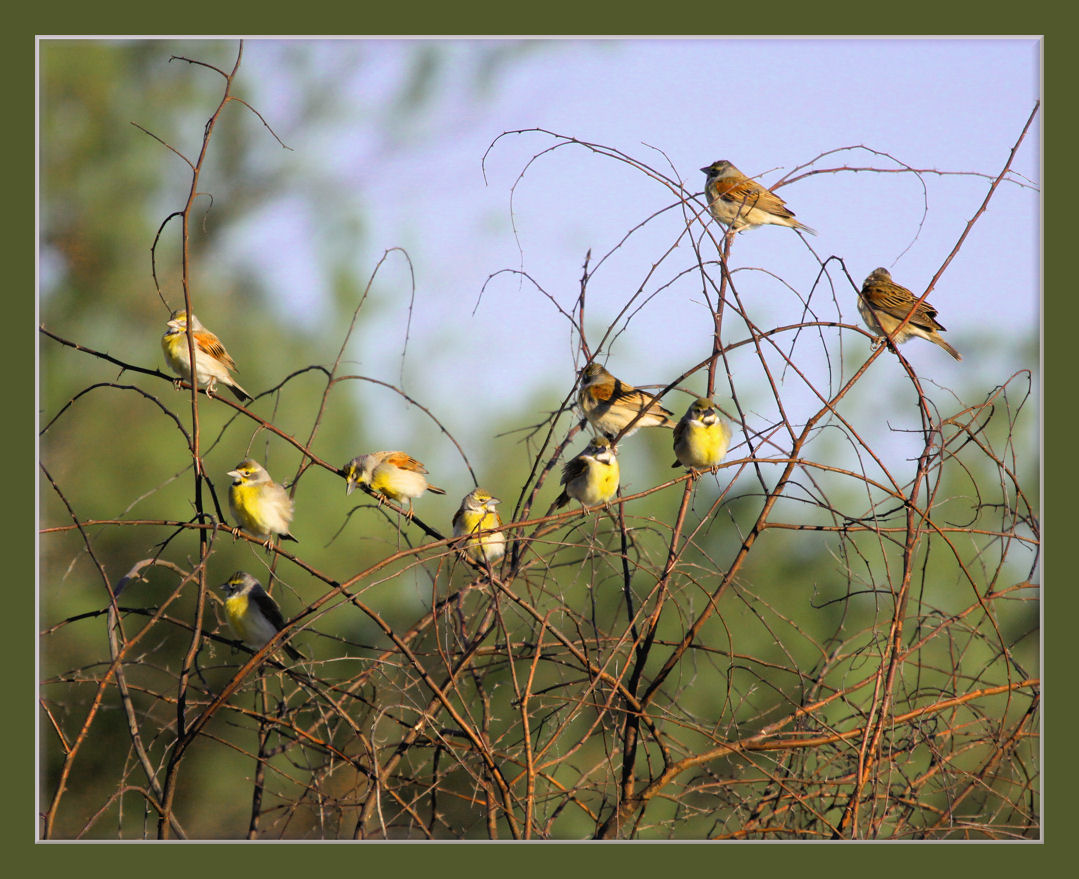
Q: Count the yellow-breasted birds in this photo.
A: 7